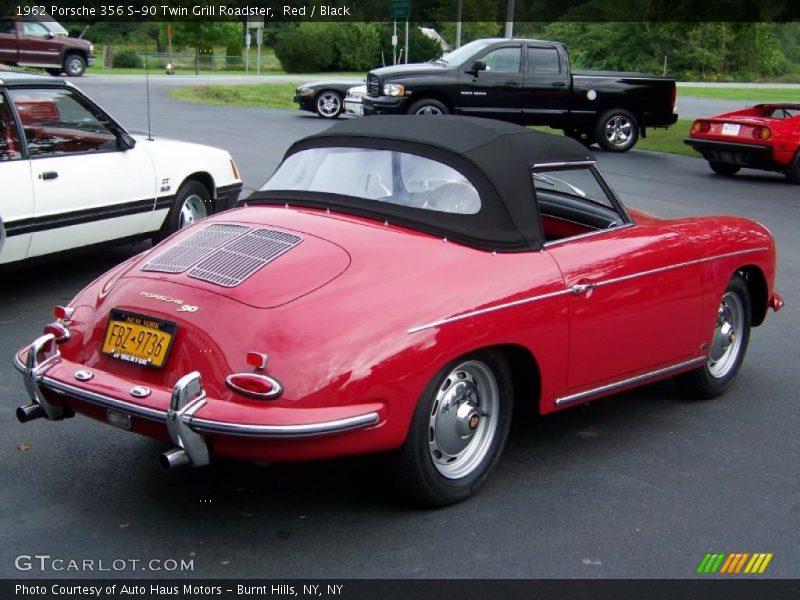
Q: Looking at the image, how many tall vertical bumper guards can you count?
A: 2